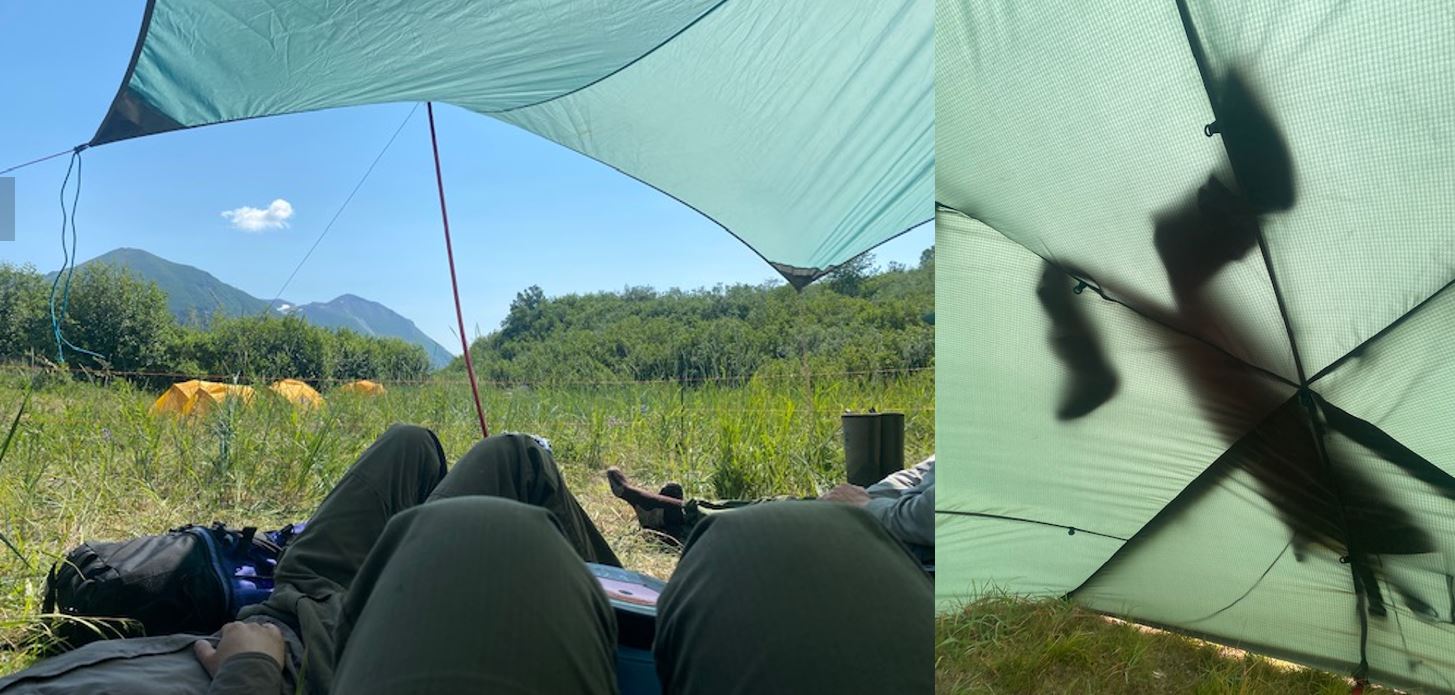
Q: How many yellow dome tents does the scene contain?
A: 3